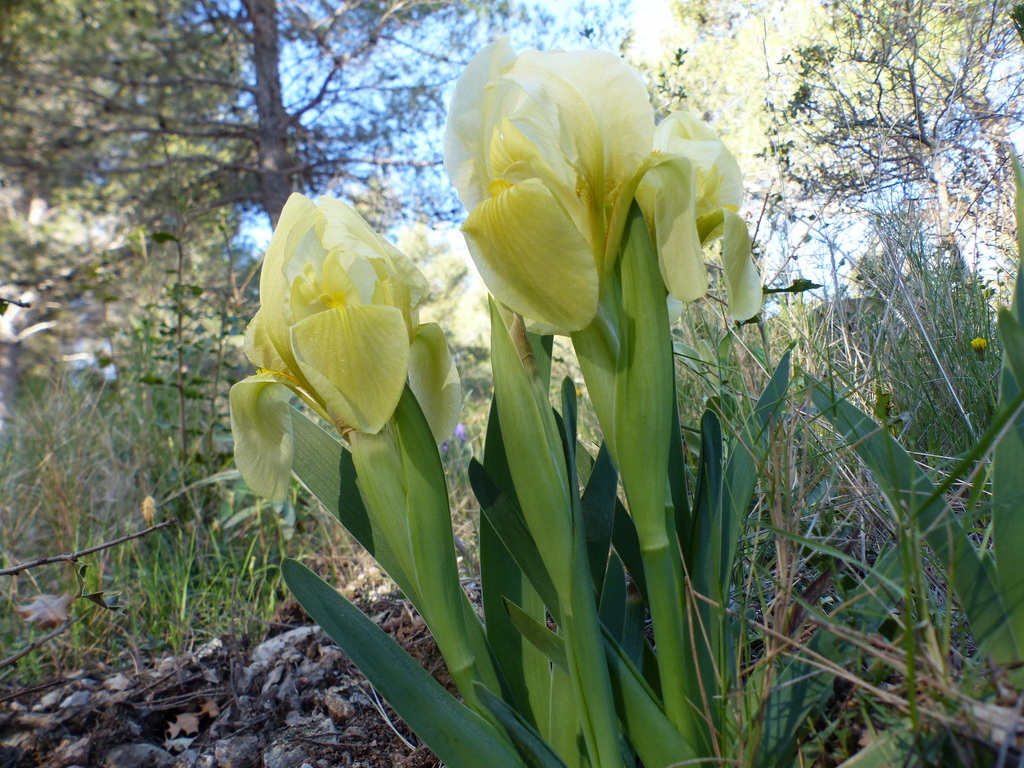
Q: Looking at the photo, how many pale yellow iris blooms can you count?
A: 3